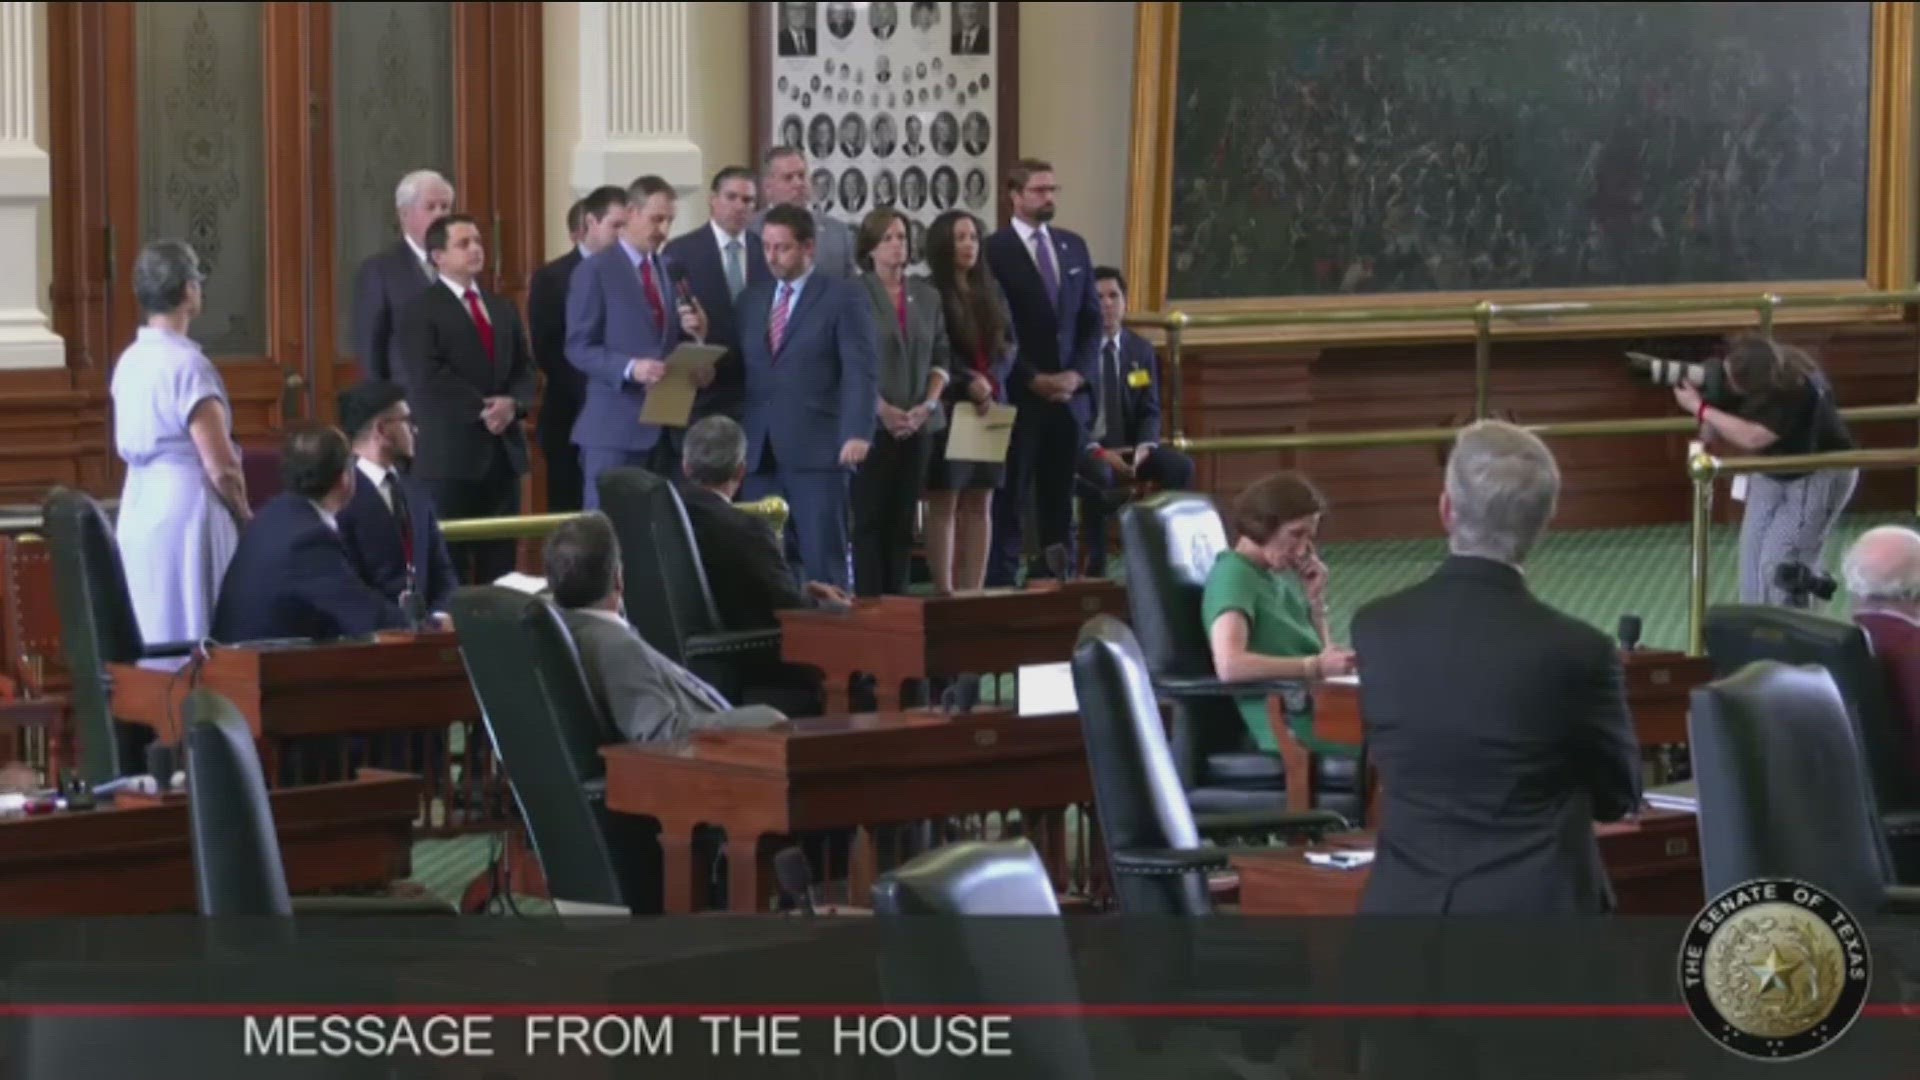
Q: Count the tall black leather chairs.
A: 9